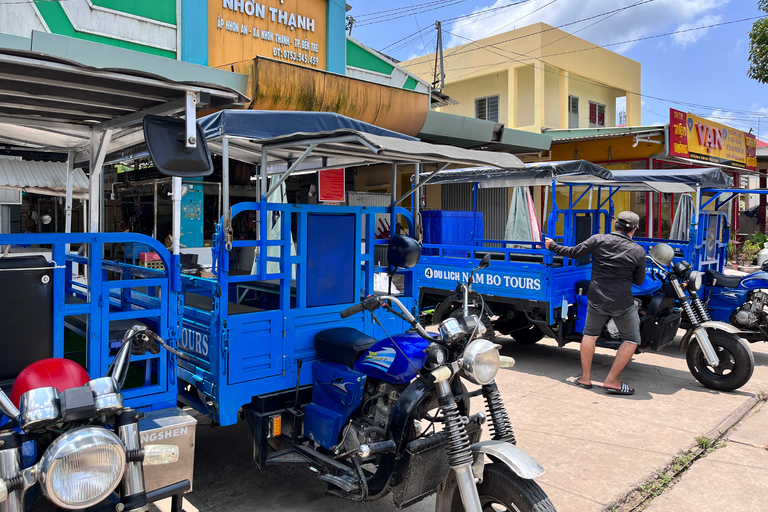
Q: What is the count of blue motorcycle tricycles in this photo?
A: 4